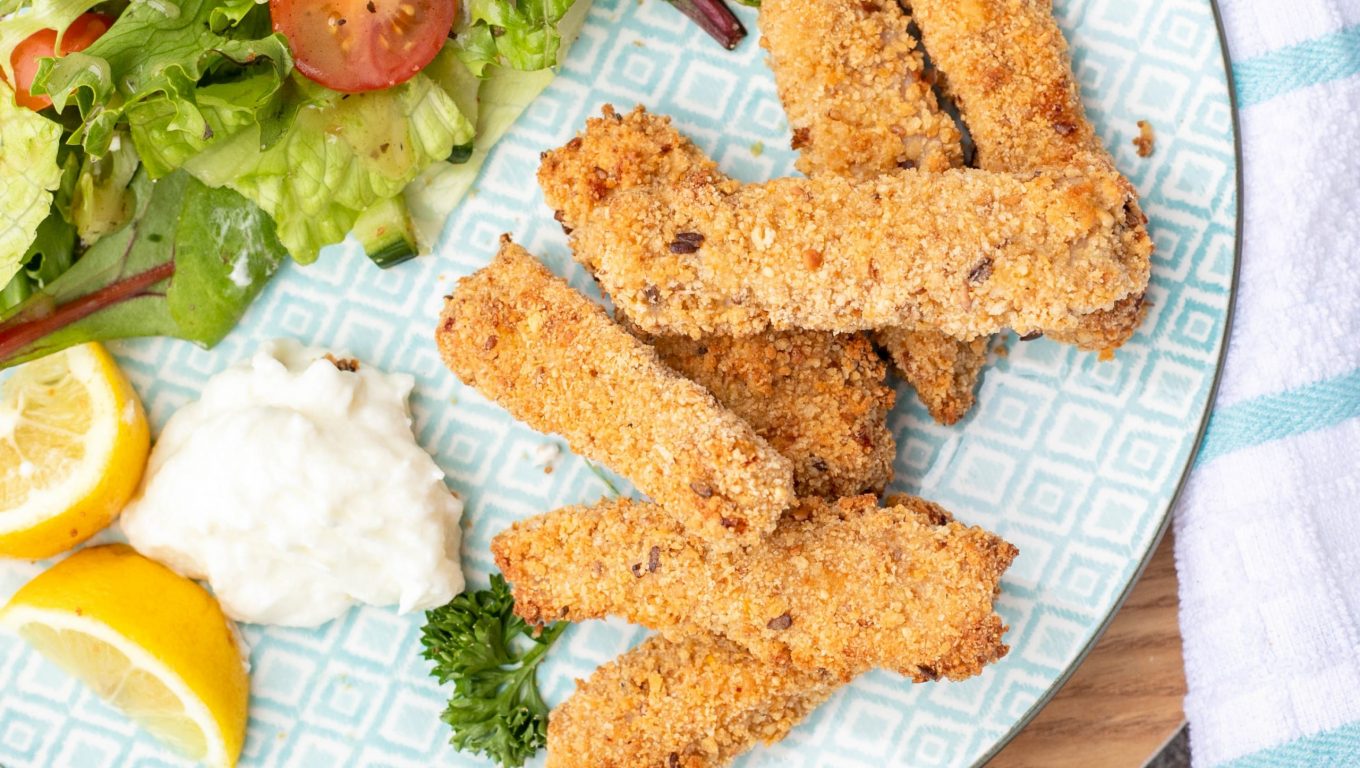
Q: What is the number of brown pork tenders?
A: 7